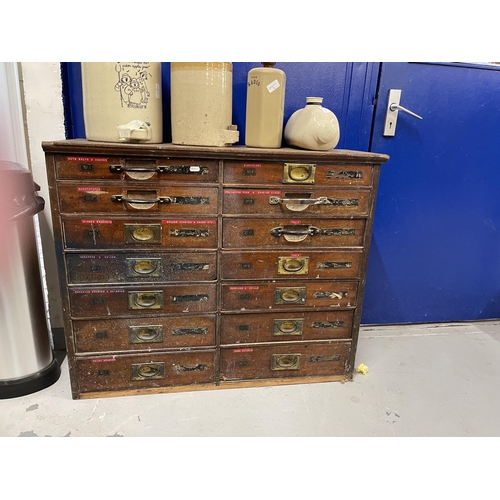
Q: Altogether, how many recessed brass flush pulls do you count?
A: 10